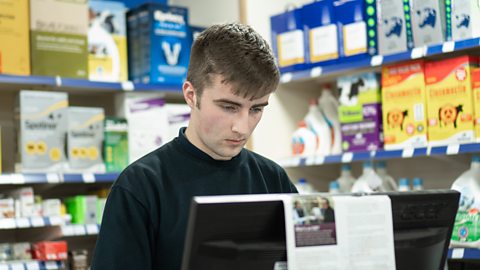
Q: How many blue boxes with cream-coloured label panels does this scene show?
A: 3